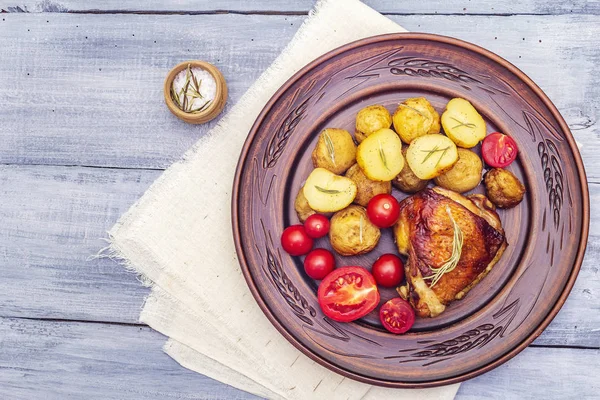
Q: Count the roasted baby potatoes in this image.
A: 13